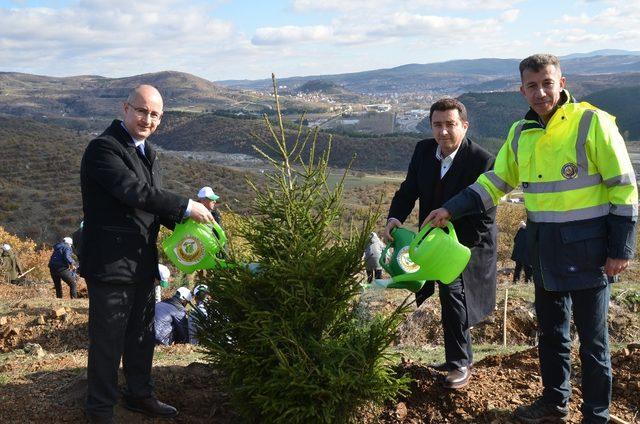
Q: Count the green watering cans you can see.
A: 3